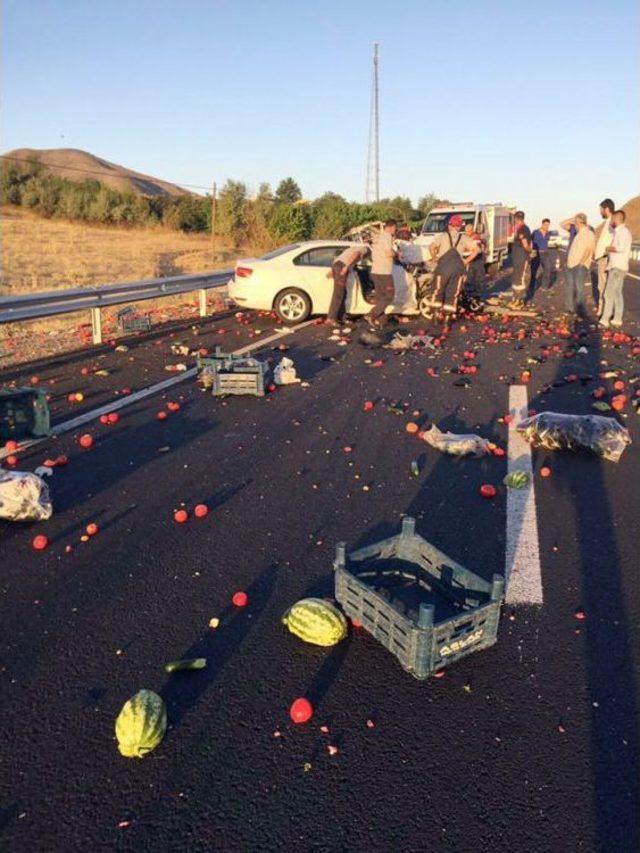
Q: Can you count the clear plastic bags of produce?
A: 3